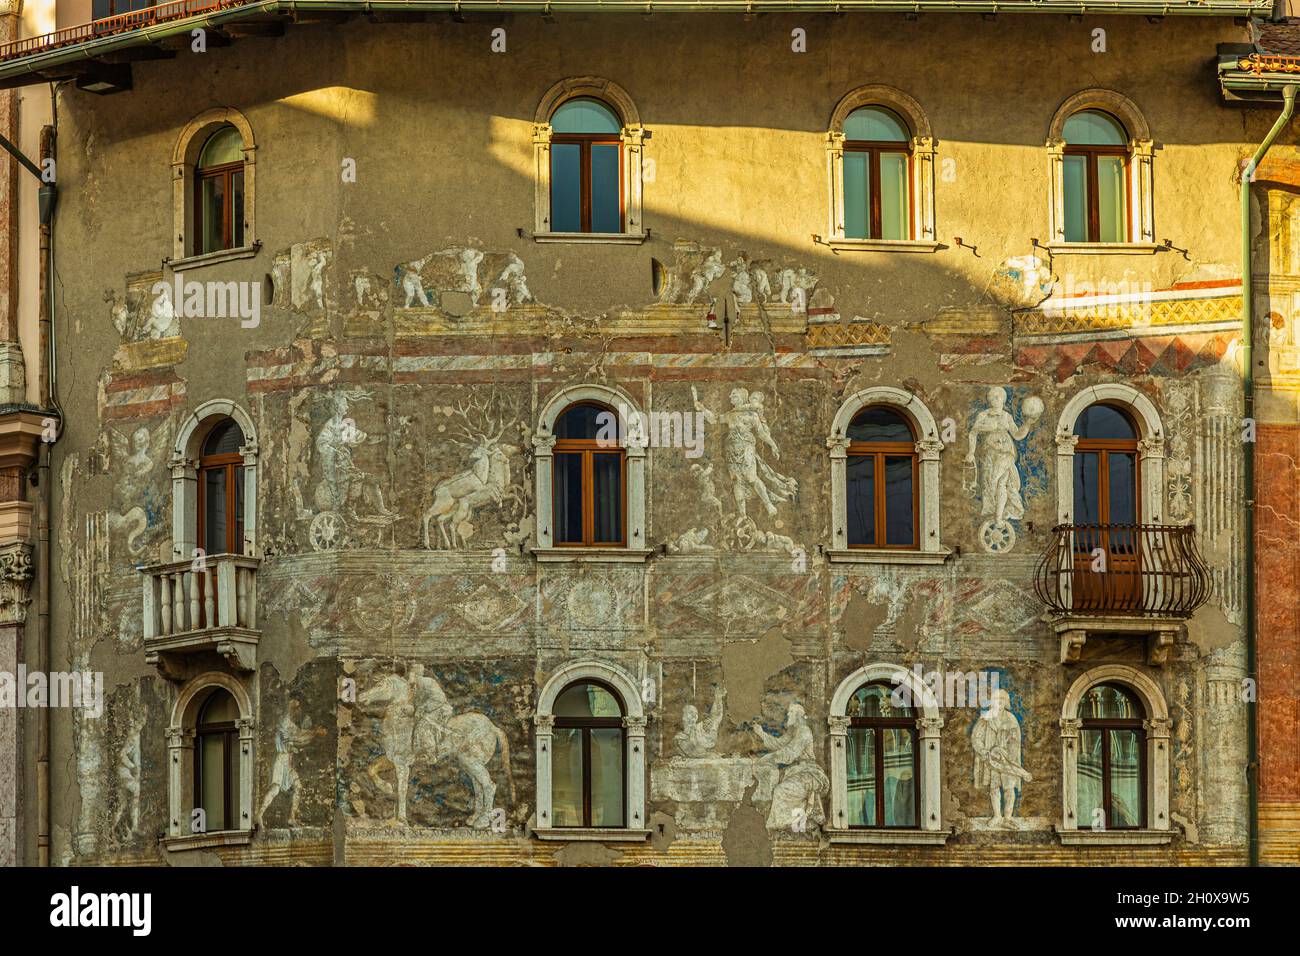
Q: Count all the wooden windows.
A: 12